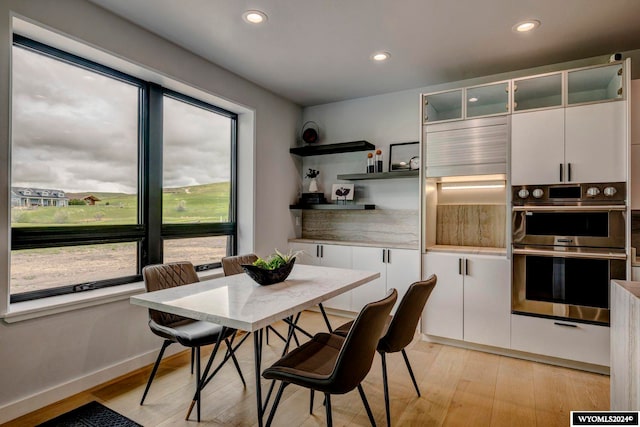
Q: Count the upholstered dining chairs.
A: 4